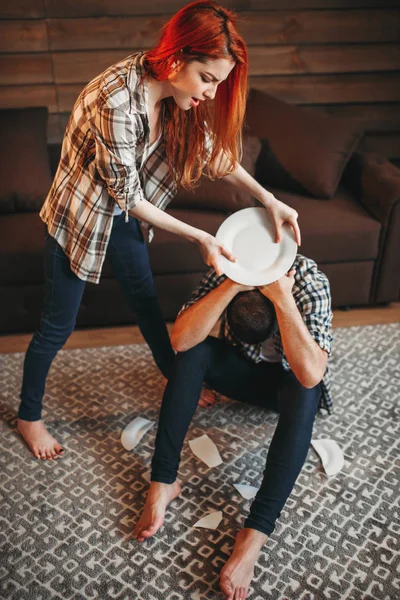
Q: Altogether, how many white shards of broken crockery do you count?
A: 5